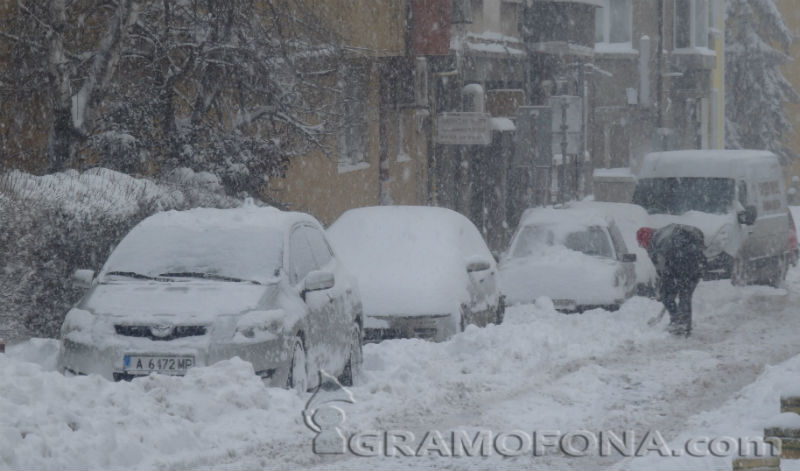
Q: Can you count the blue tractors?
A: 0